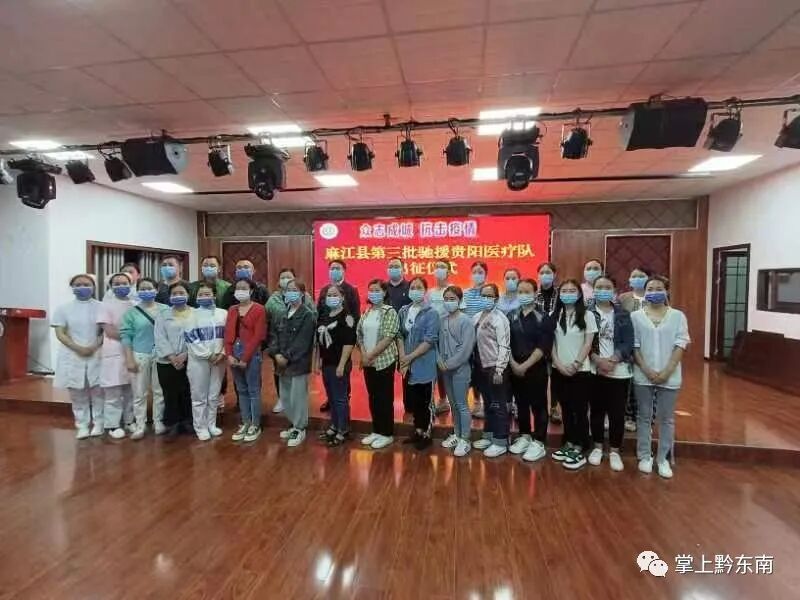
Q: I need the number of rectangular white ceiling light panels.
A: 7